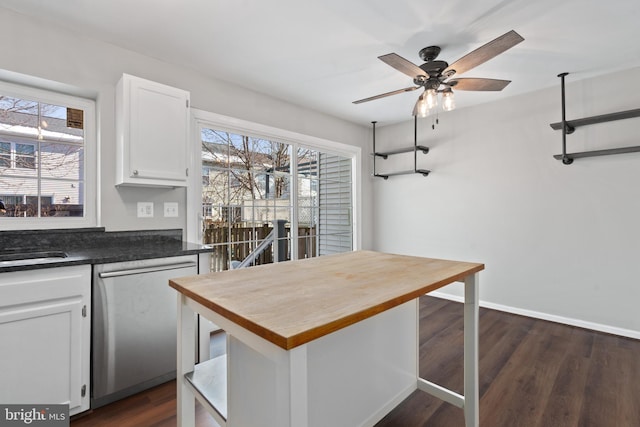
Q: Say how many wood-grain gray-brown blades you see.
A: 5